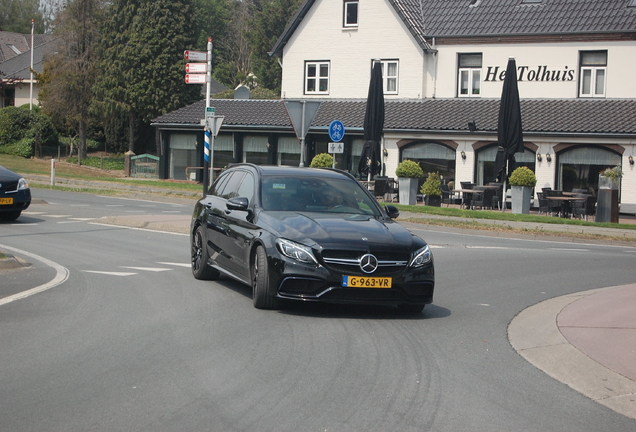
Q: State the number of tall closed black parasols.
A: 2